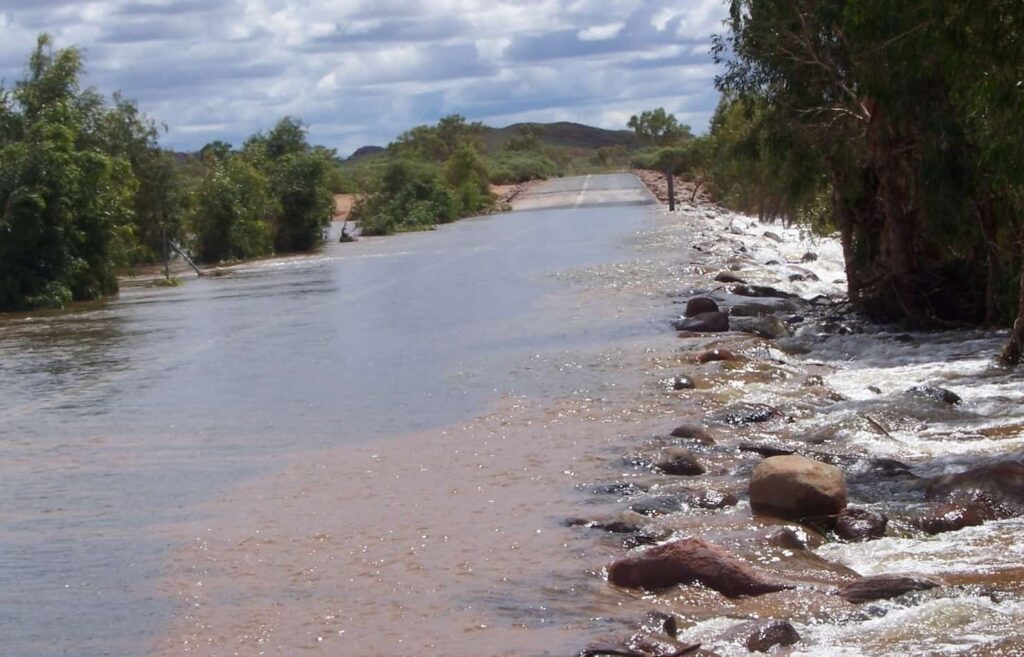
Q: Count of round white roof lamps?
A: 0